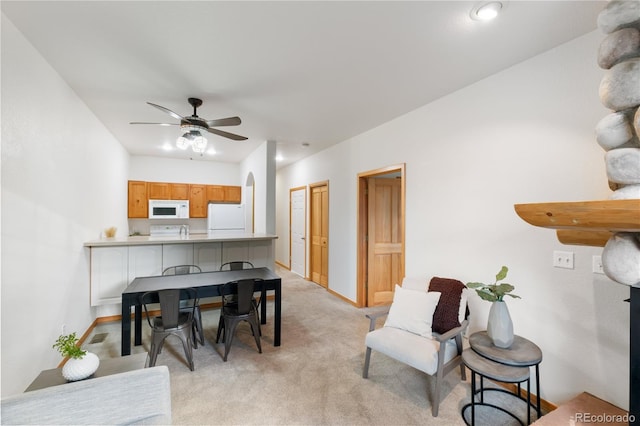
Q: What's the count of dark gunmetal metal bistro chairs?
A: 4